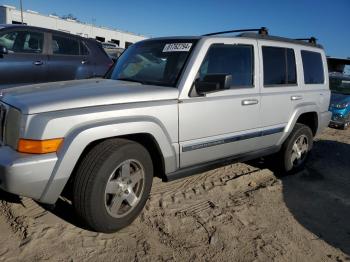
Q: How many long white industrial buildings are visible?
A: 1